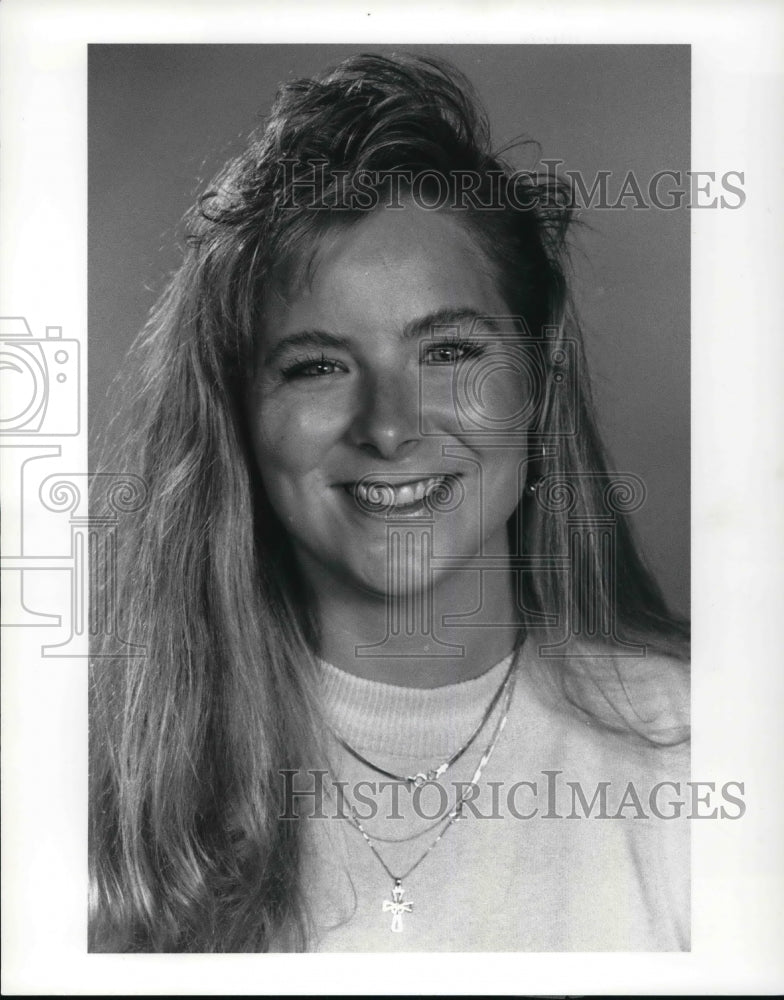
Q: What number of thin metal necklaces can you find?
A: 3